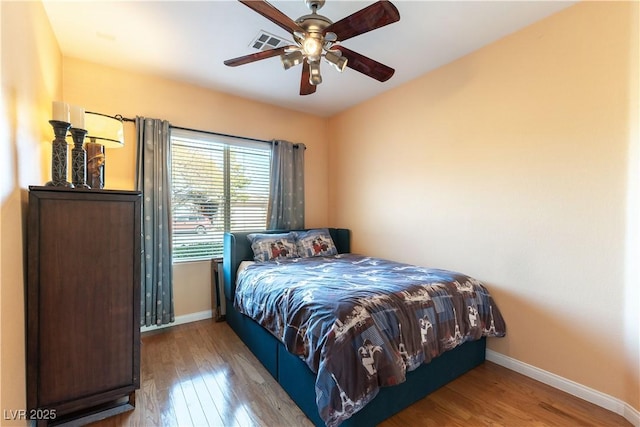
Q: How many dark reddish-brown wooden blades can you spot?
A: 5